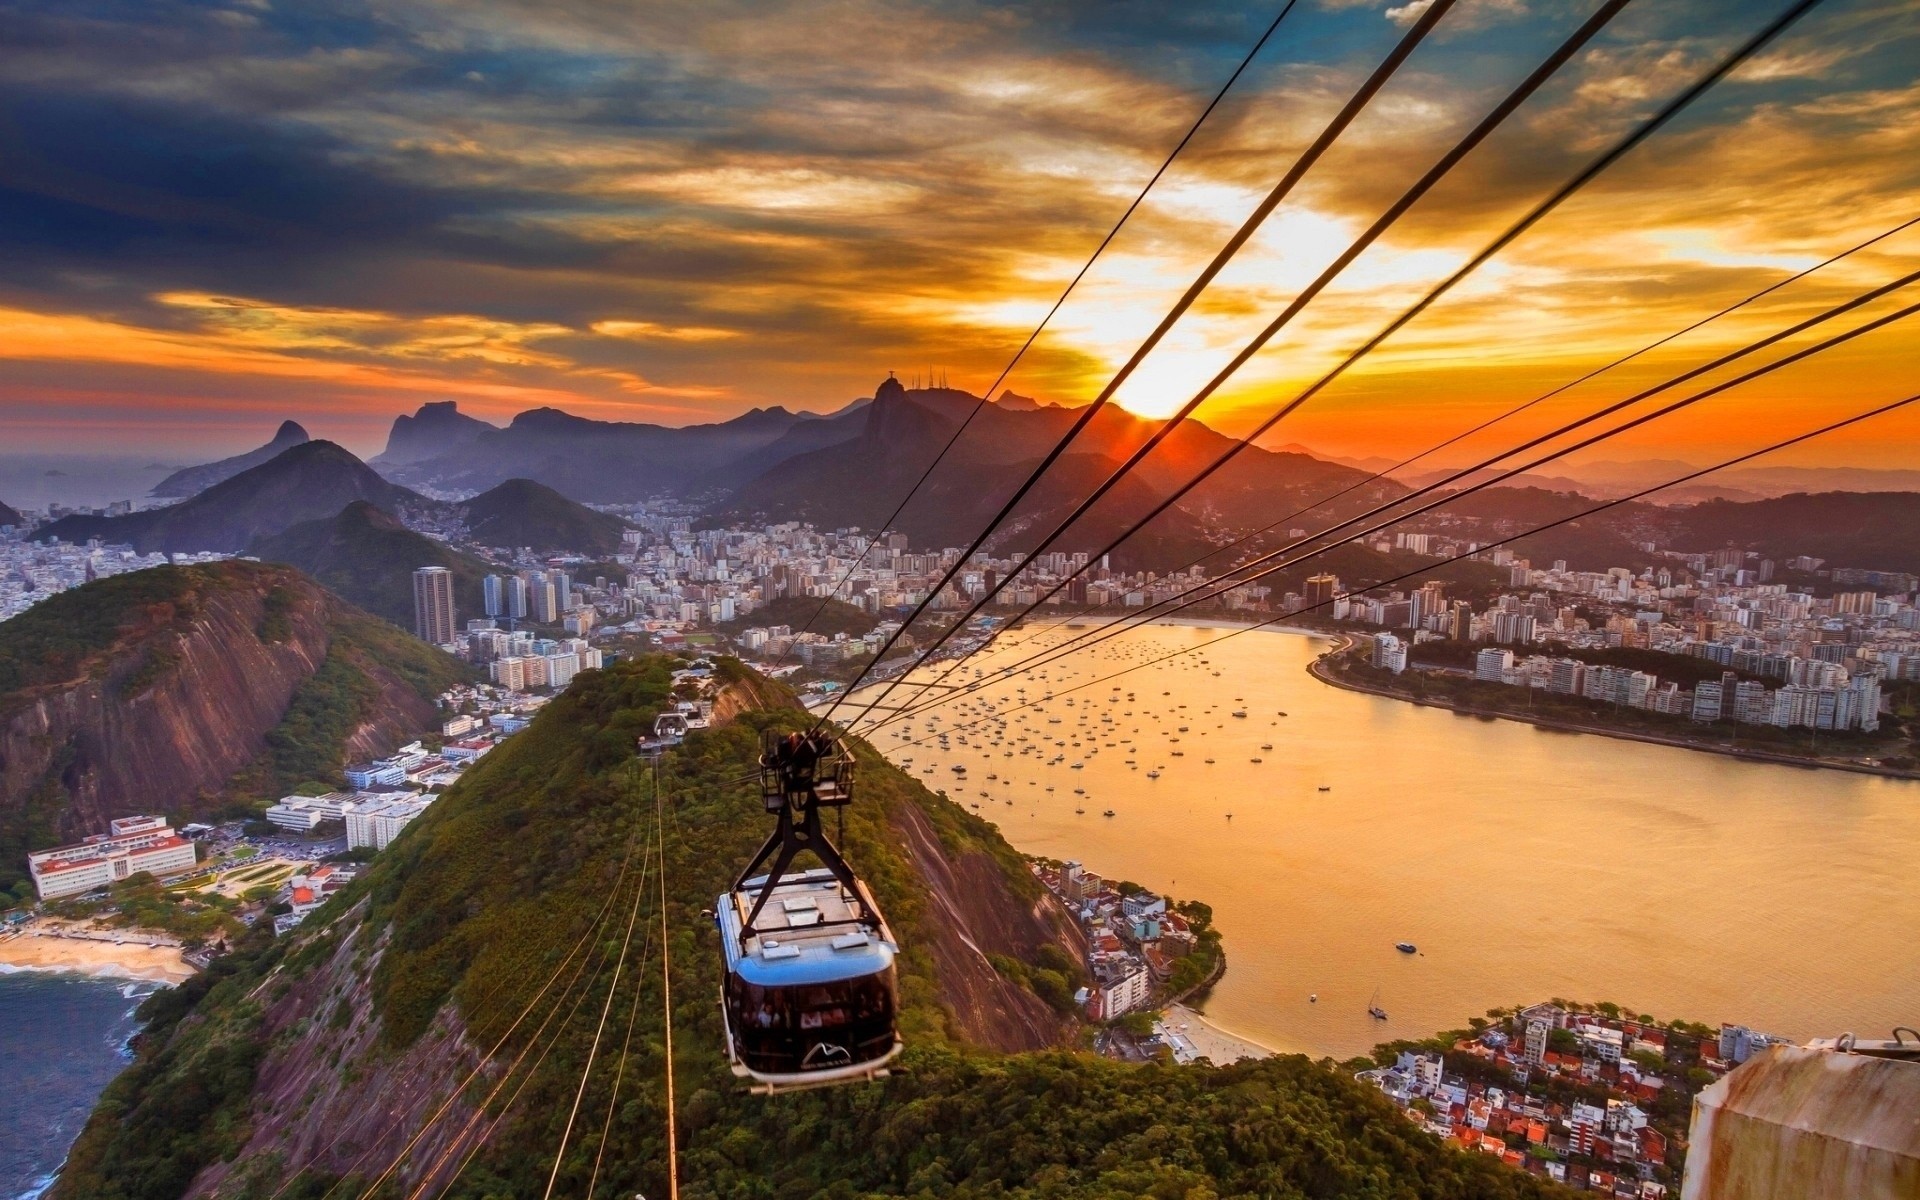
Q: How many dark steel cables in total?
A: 8